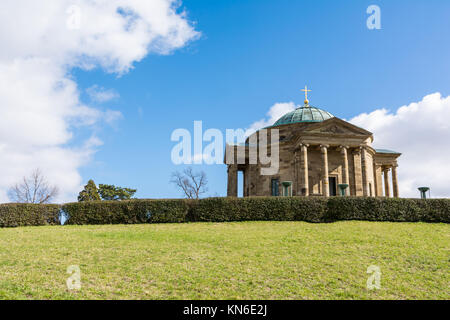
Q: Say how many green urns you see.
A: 3